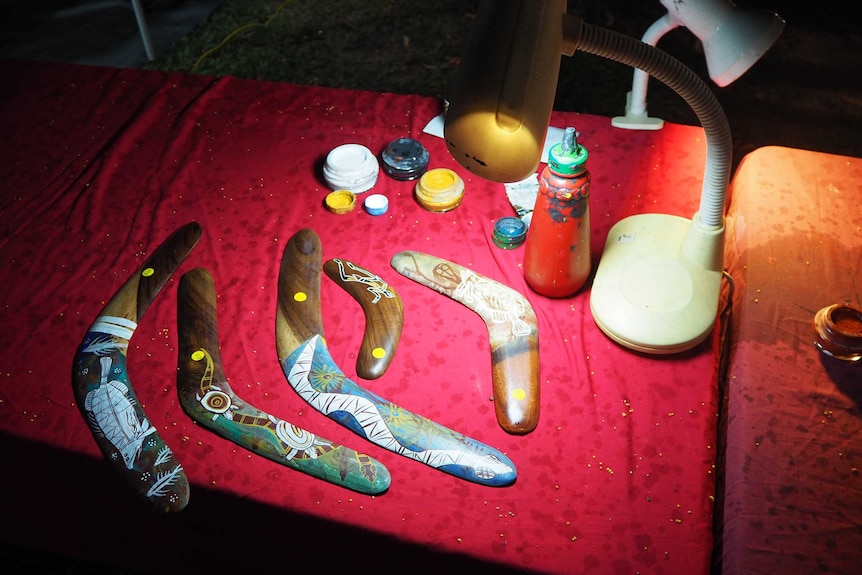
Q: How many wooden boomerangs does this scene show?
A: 5